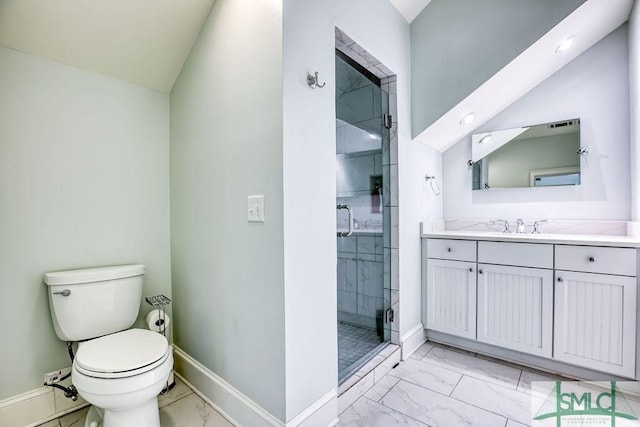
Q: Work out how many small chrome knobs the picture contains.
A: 5